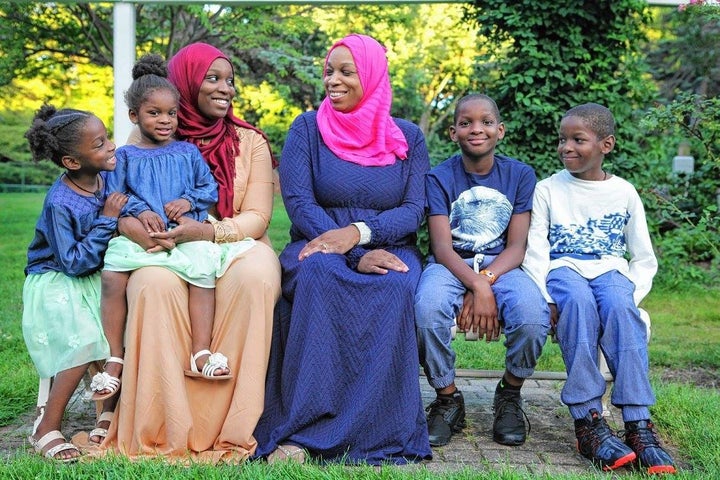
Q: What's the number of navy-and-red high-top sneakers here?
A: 2